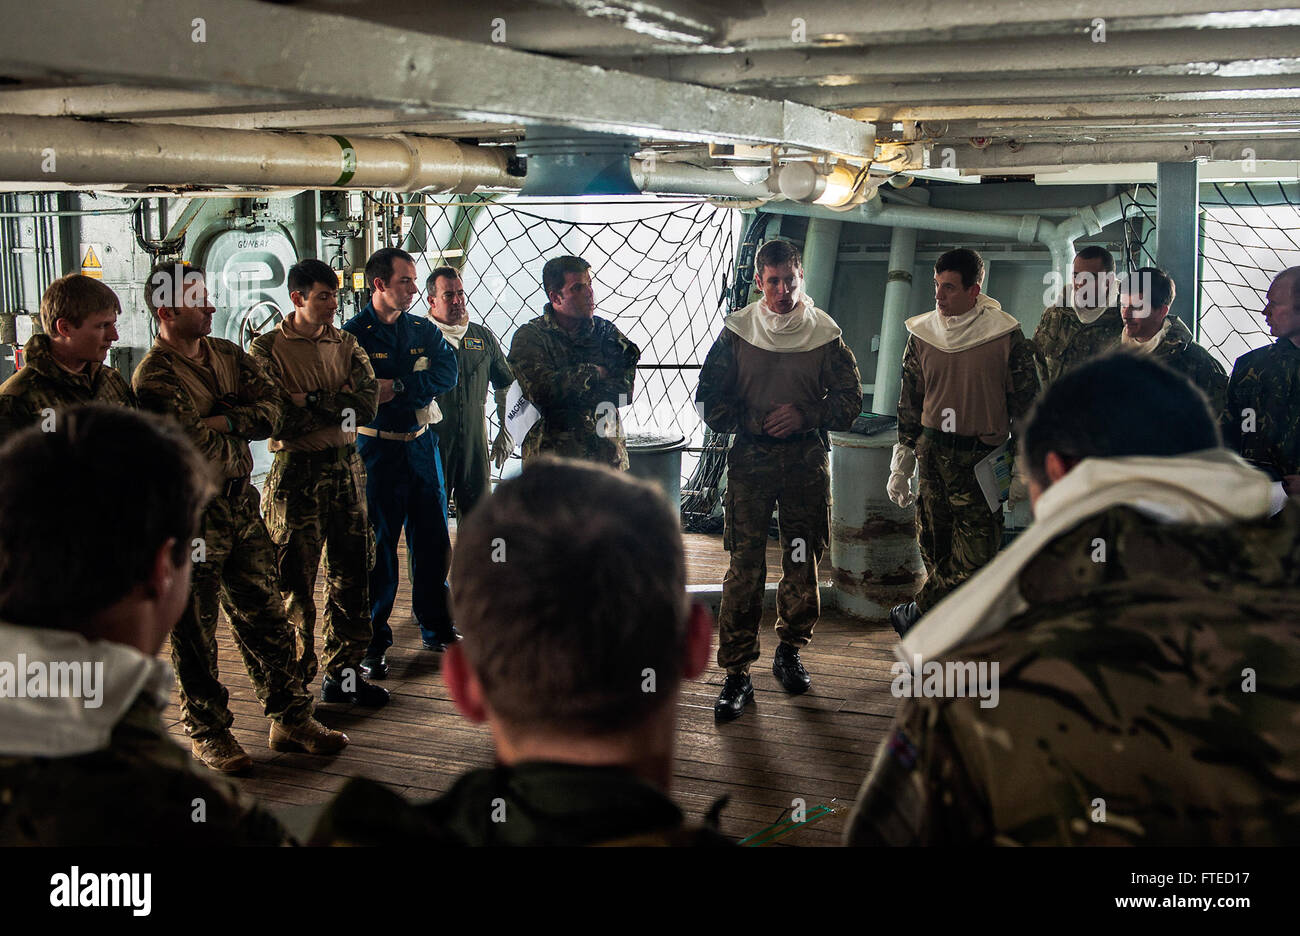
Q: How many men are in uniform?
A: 14